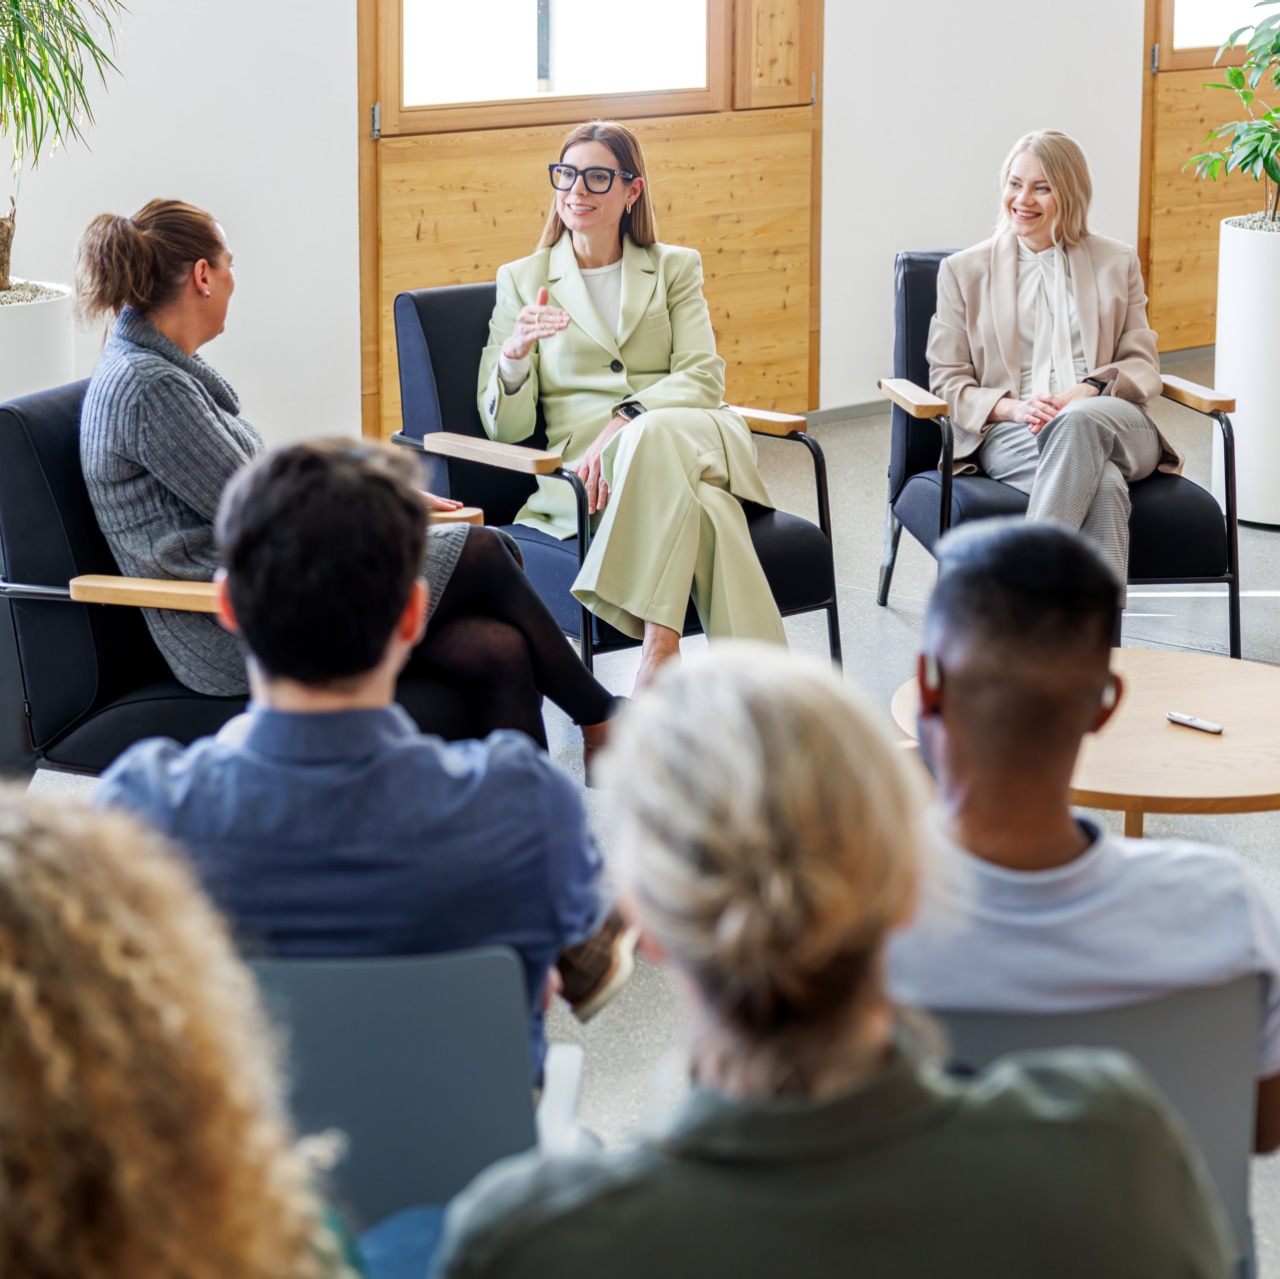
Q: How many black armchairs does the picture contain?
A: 3